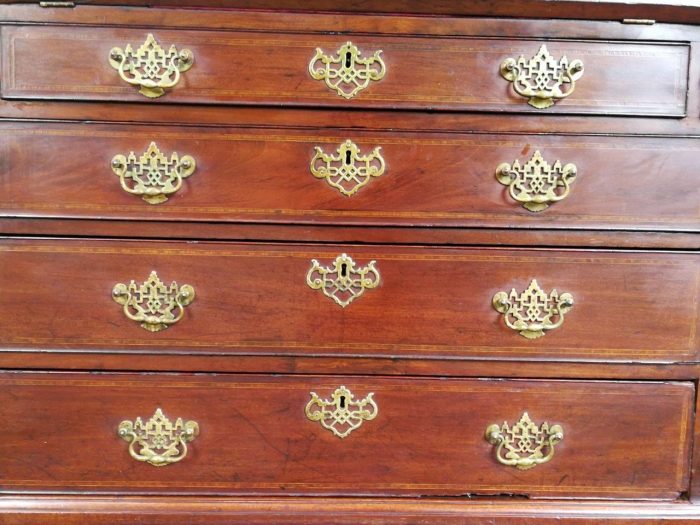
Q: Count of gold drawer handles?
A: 8